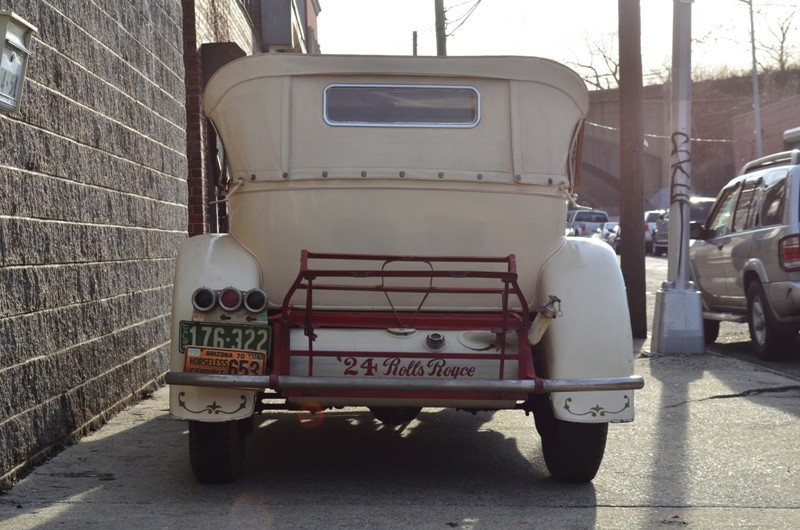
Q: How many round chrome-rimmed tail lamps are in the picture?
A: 3